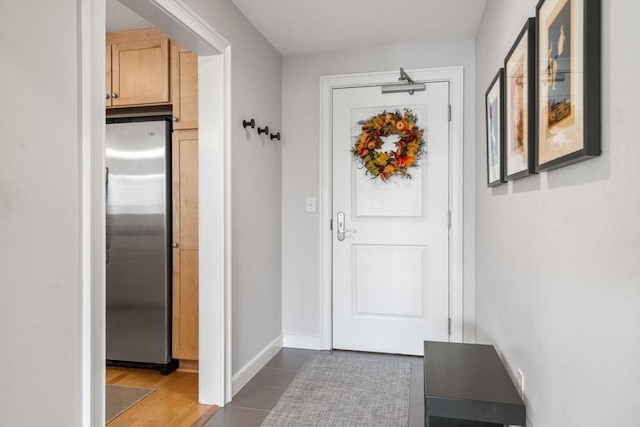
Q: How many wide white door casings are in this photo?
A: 2